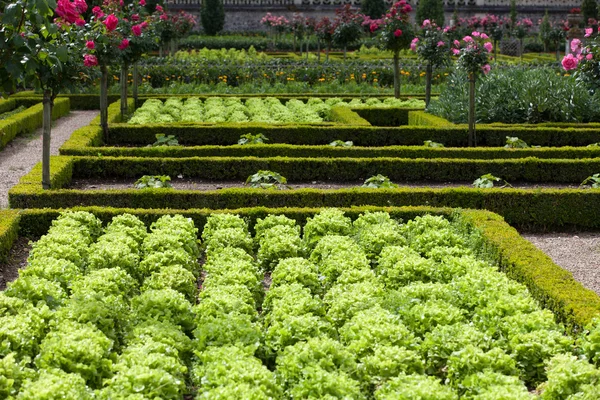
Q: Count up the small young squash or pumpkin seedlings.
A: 11